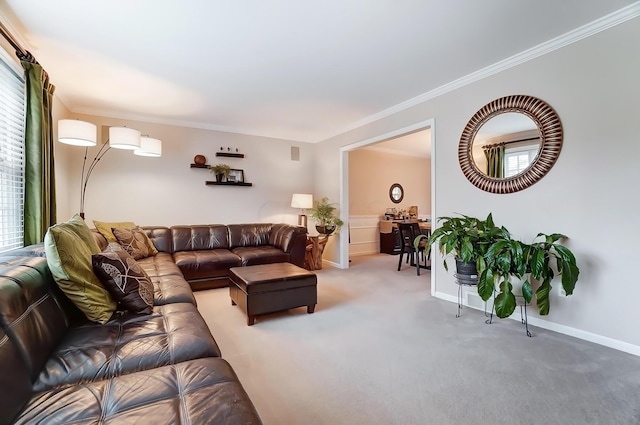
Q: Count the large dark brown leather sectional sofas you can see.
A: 1